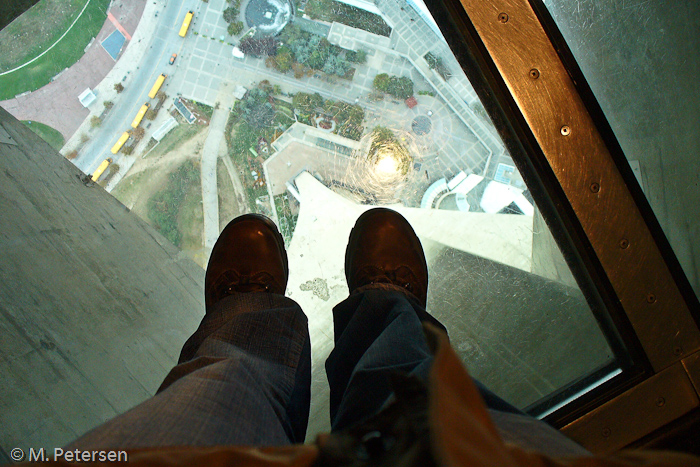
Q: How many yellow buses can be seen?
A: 5